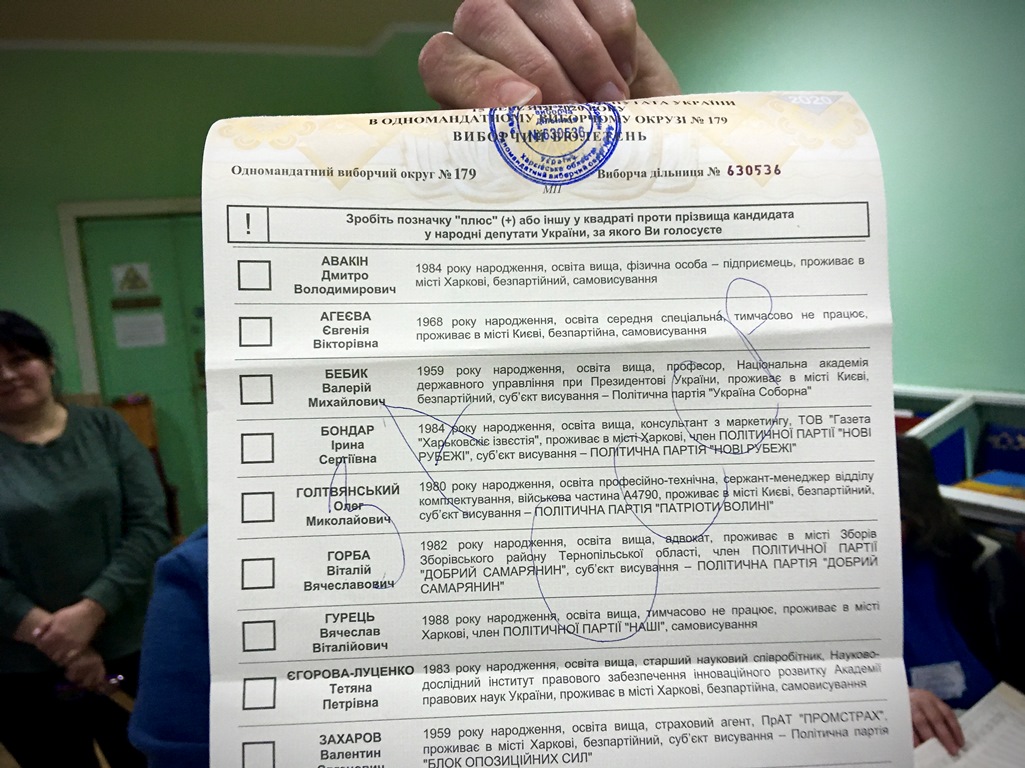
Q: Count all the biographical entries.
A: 9